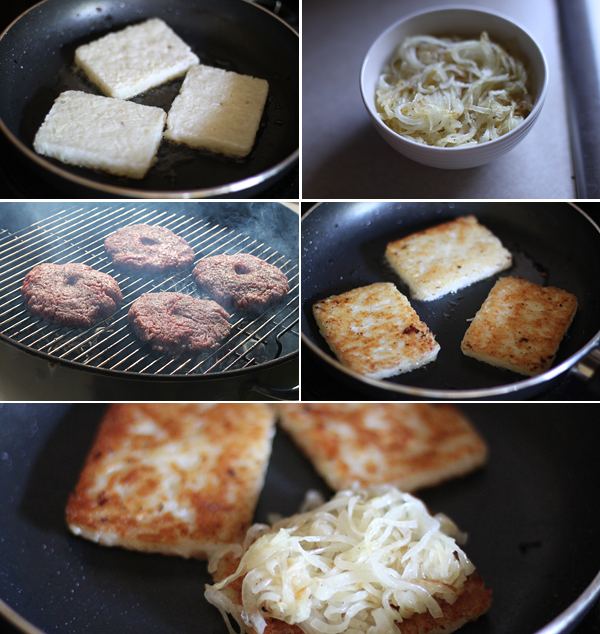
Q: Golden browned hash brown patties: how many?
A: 6